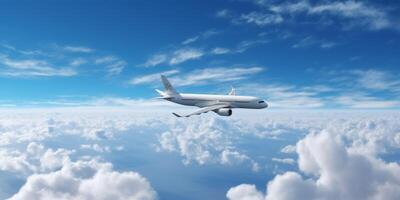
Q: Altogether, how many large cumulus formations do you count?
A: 2